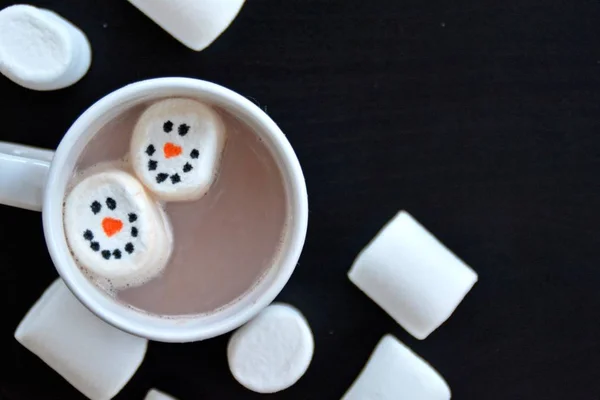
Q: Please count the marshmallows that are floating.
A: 2